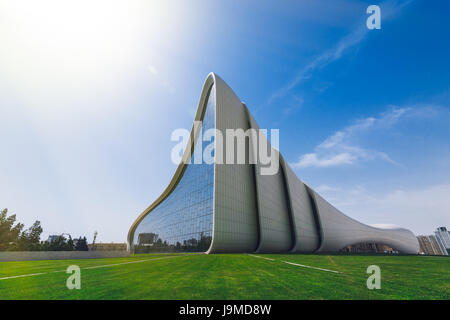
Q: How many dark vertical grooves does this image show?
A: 3